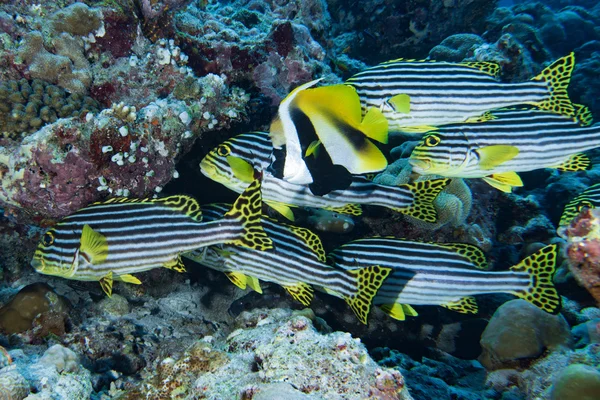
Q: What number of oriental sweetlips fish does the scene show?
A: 7